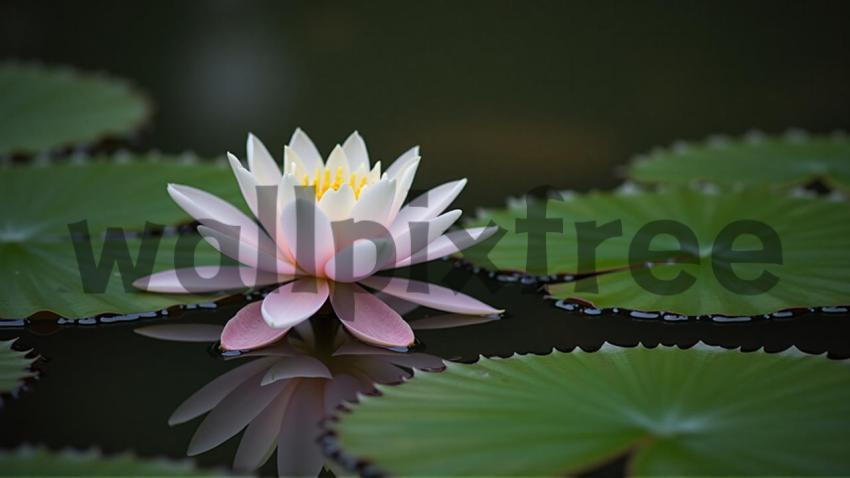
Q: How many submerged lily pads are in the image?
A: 0